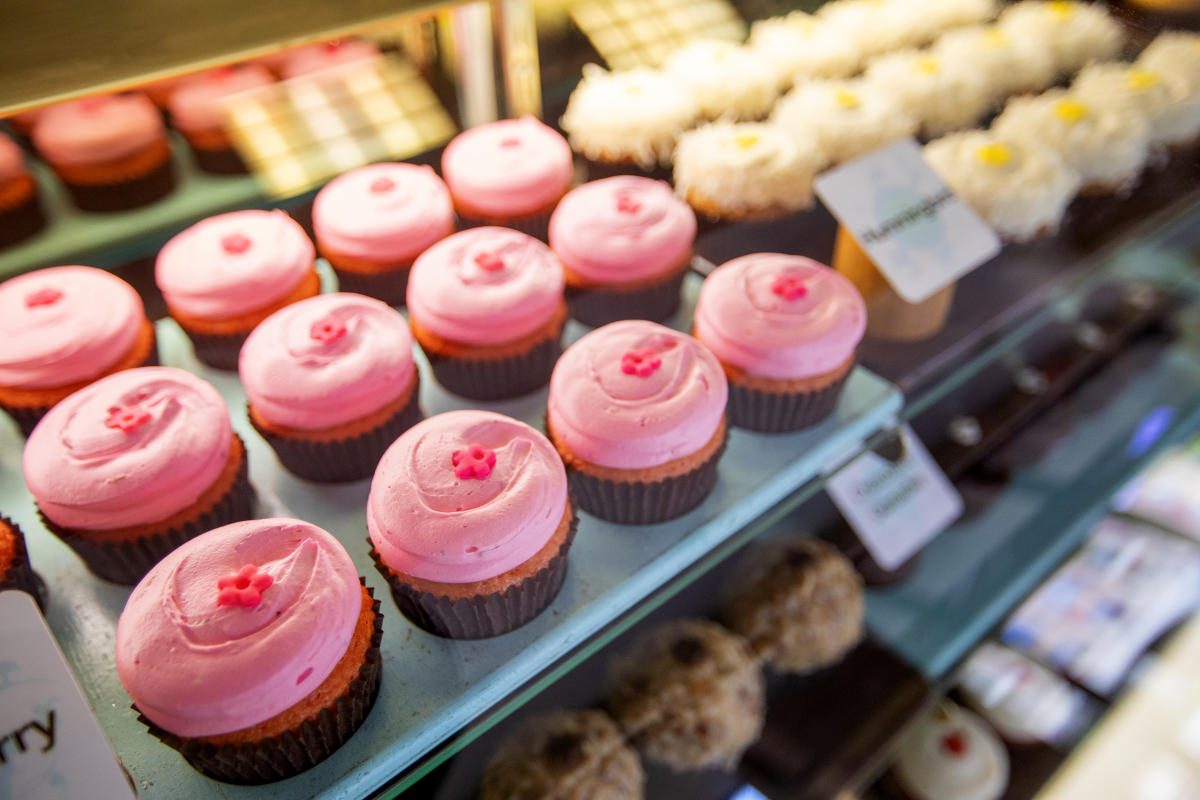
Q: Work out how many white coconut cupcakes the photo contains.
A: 14